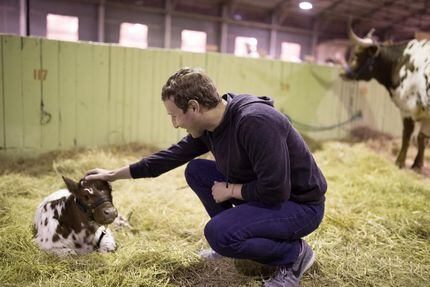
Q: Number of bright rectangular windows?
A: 5